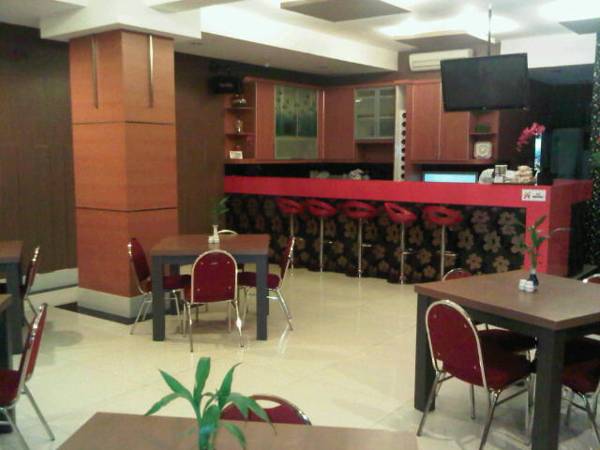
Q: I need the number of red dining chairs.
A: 11